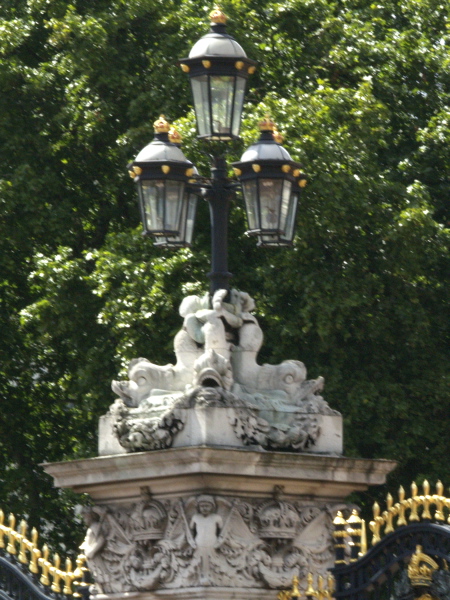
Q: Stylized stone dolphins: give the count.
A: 3